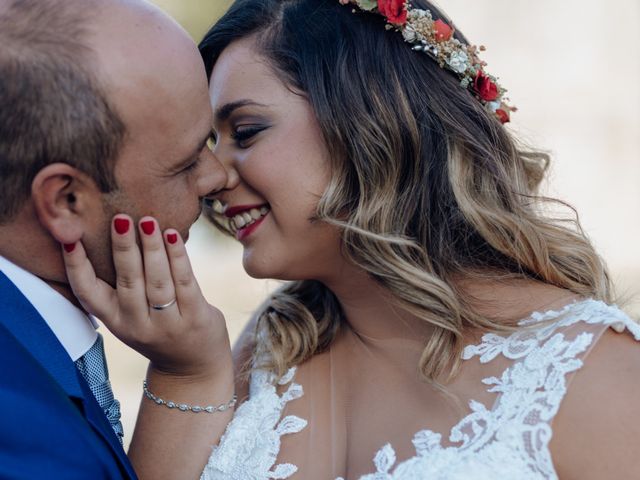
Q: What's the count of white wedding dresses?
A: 1